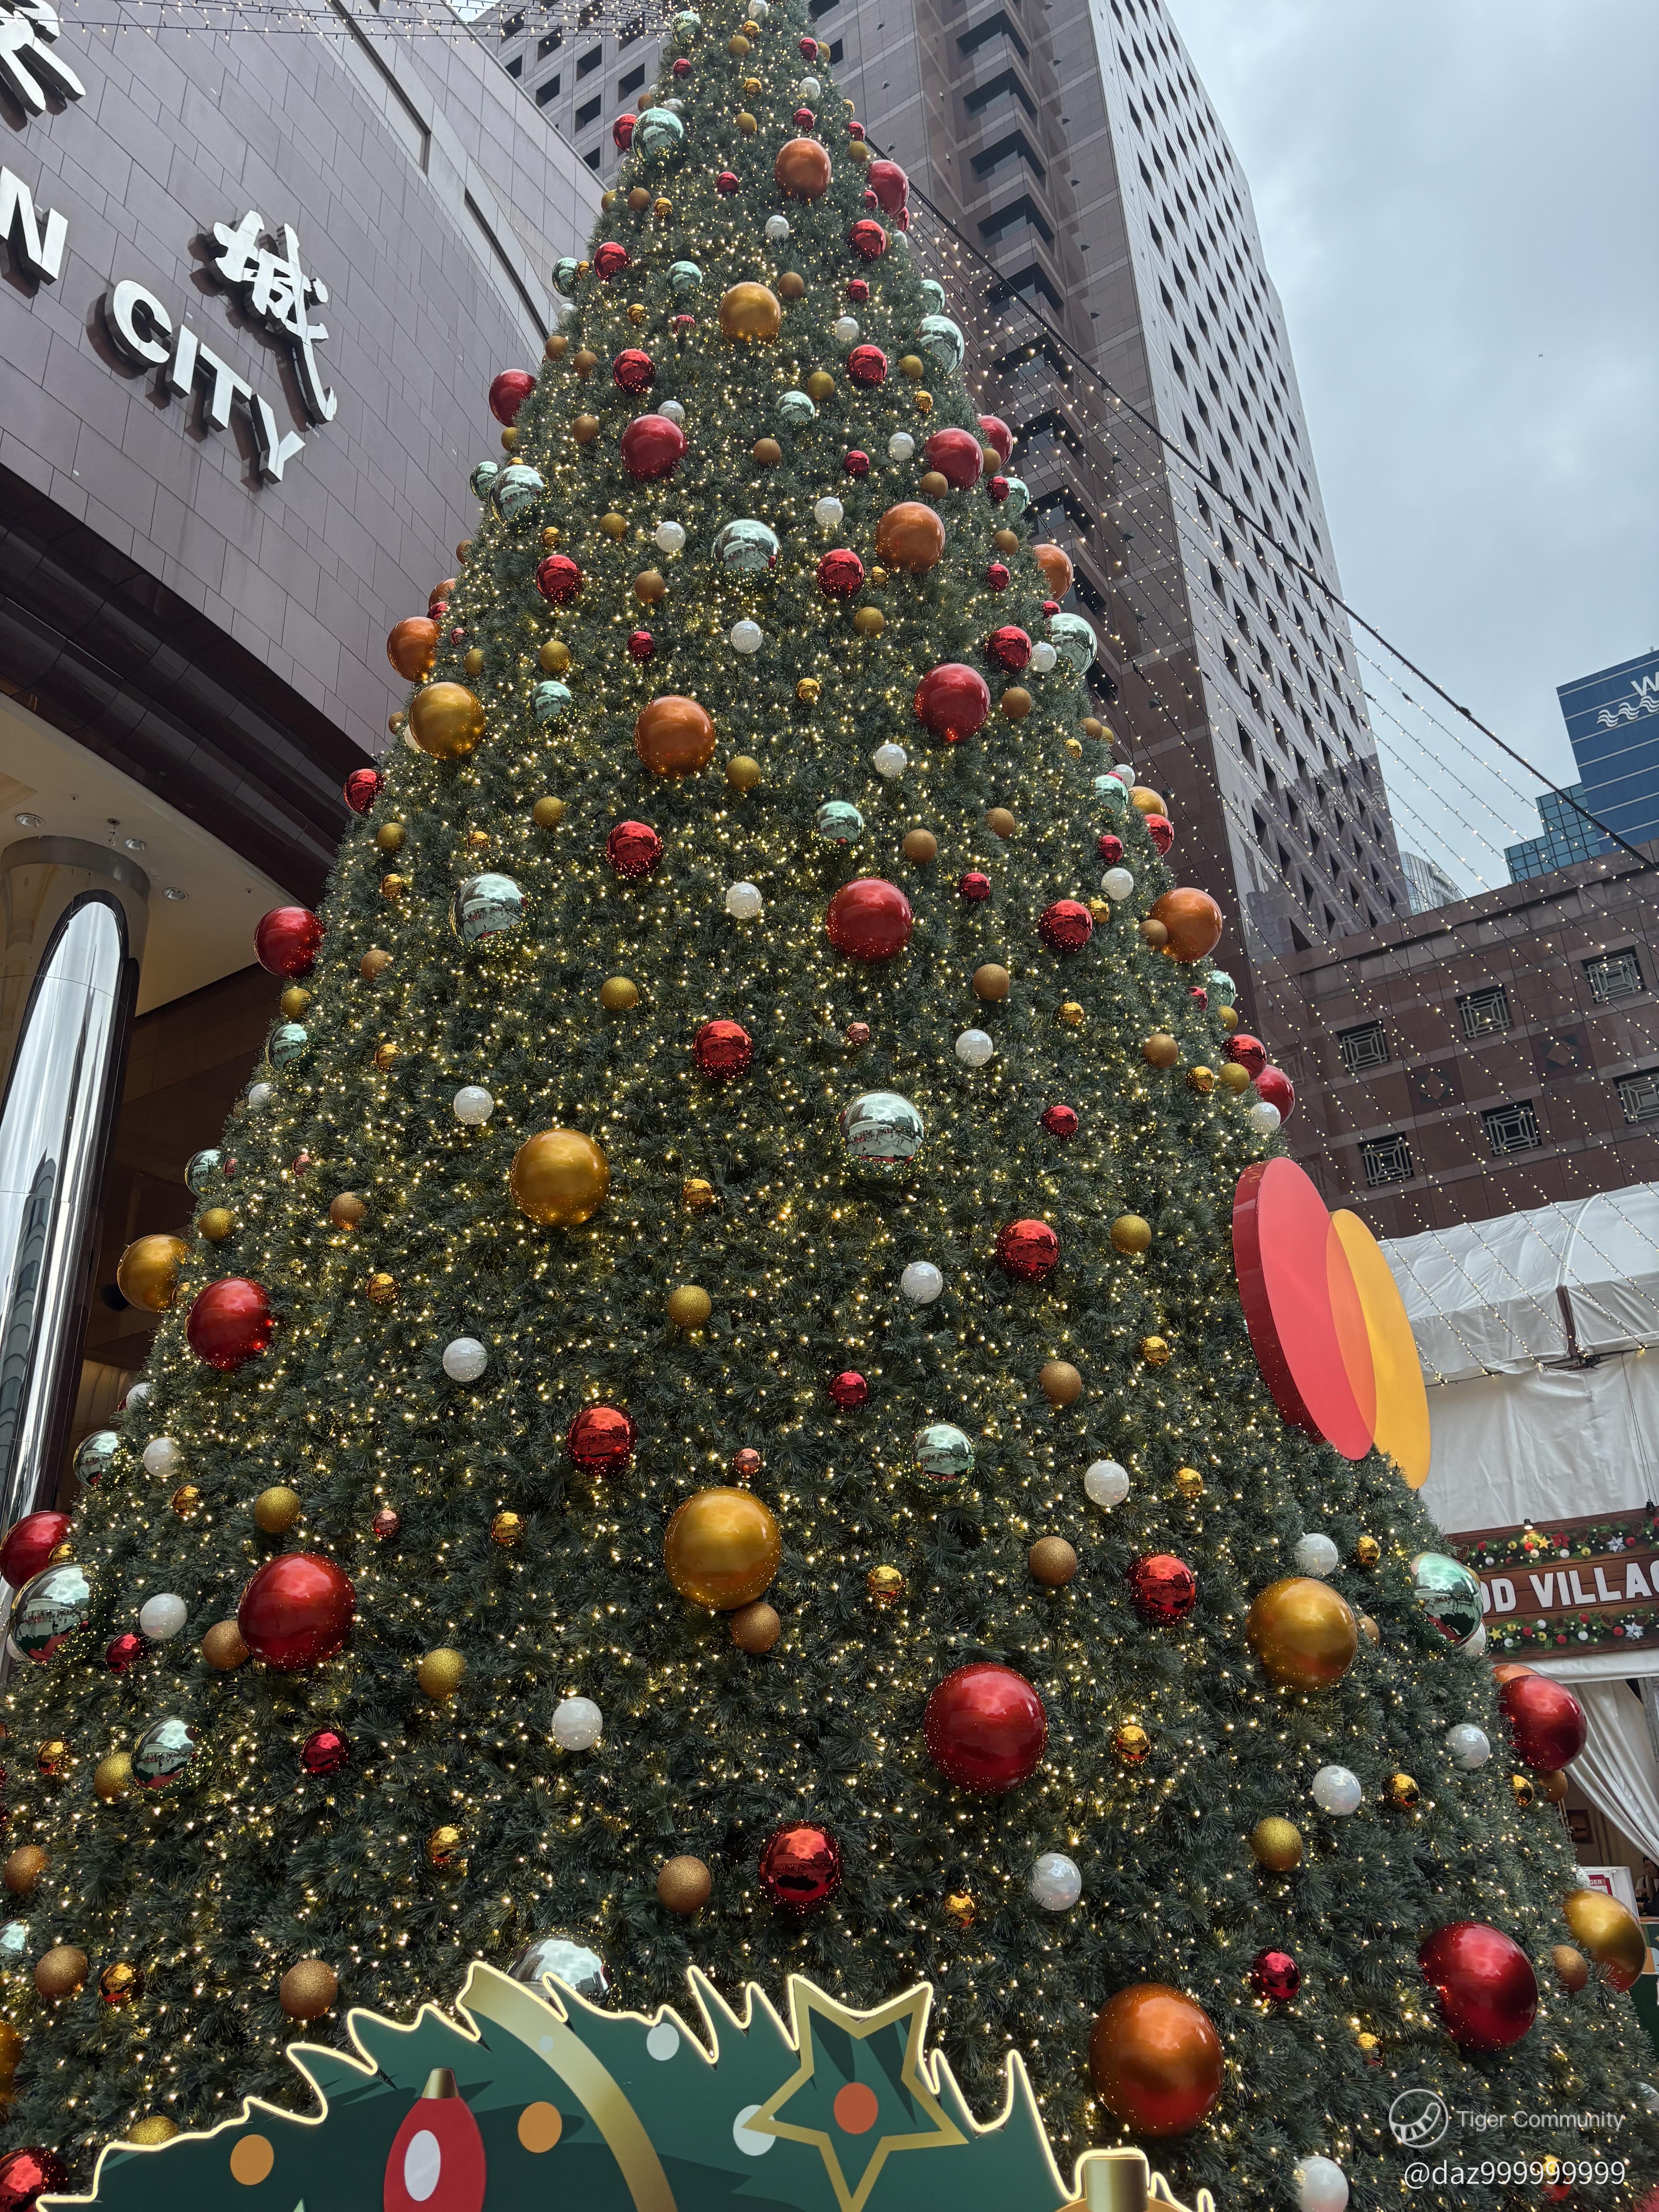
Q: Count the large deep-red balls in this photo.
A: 15